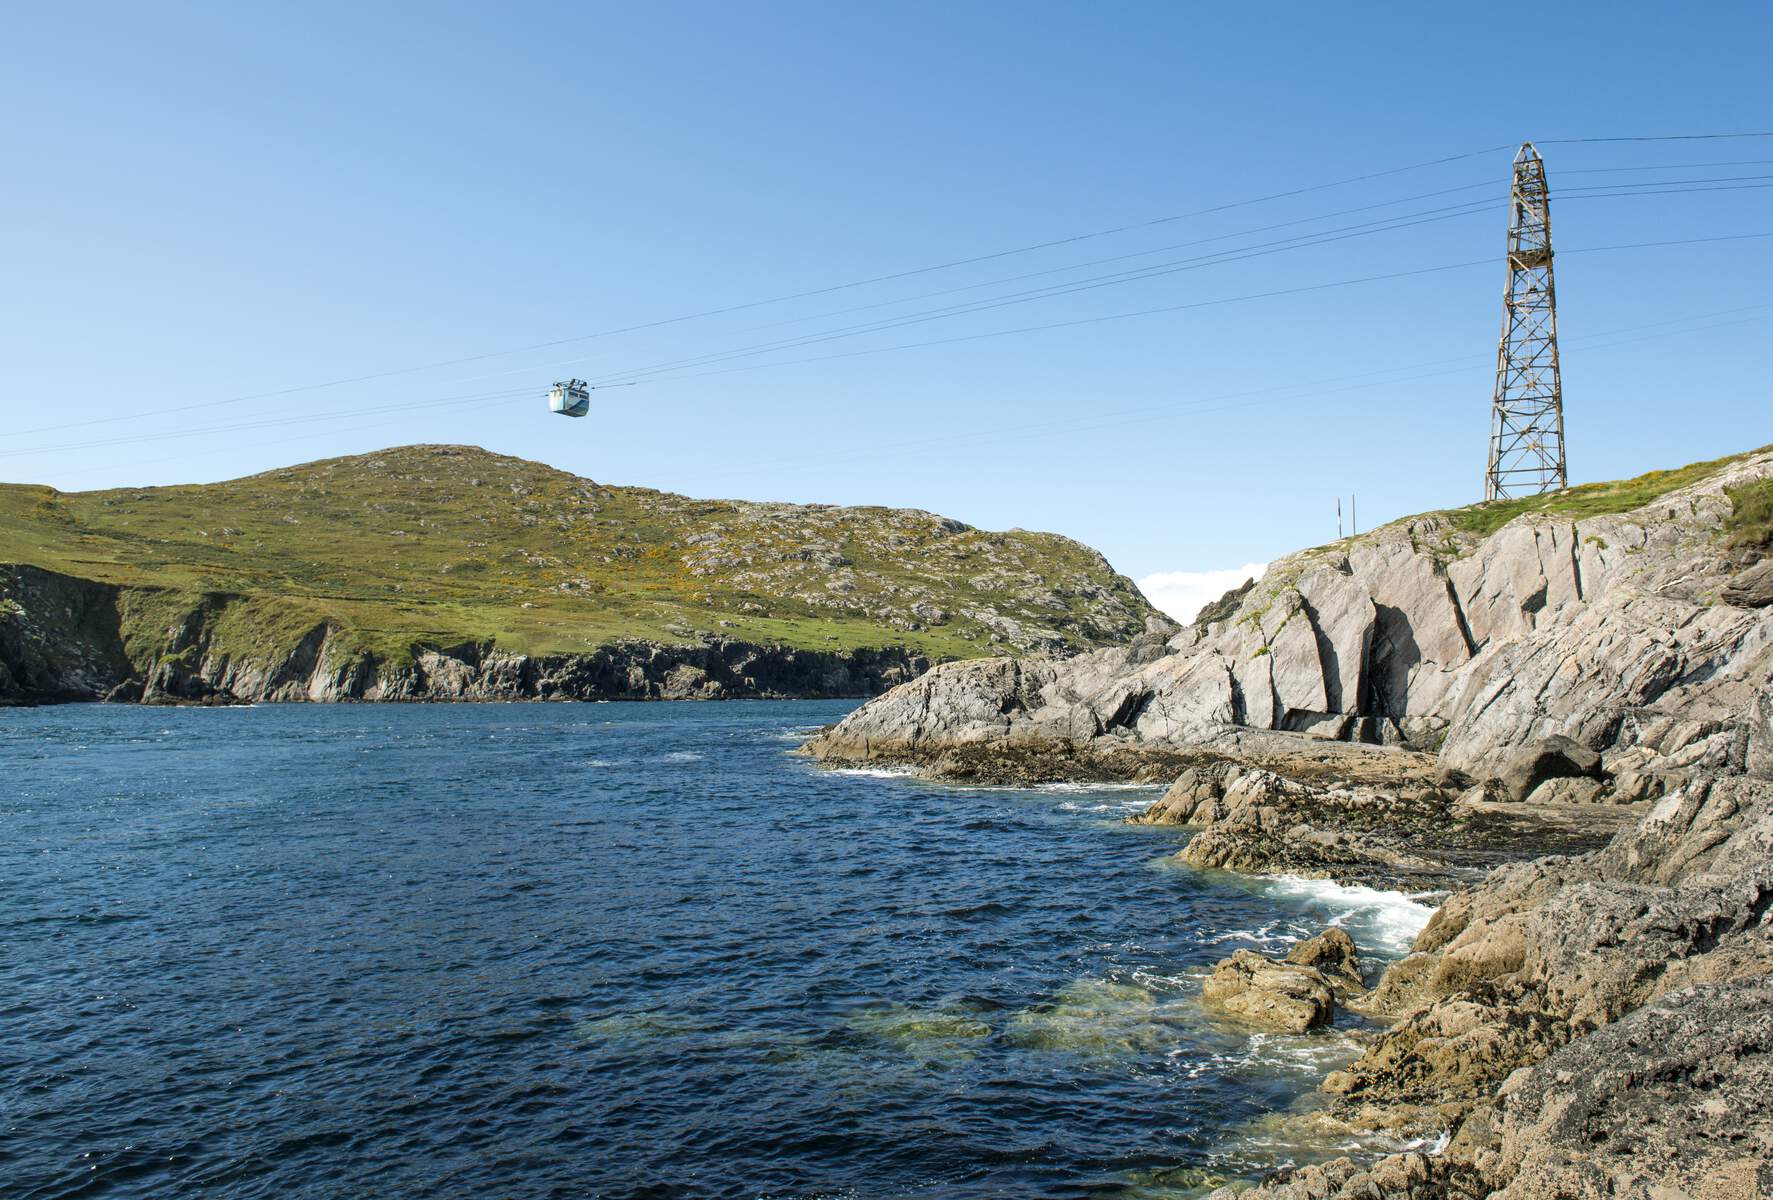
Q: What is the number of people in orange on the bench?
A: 0